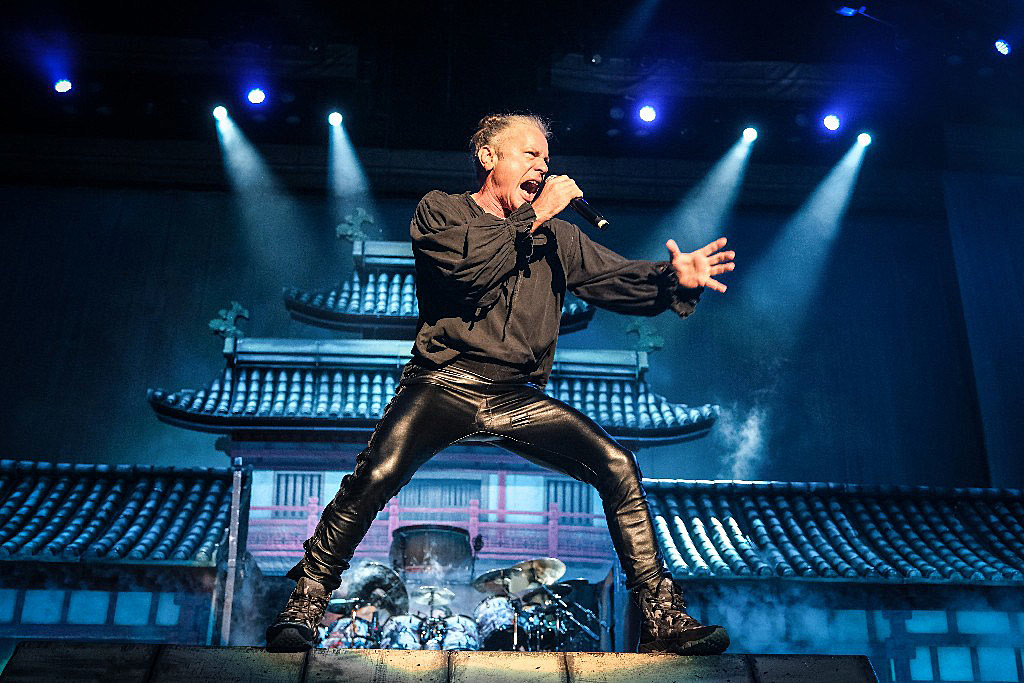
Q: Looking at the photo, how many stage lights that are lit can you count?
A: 9